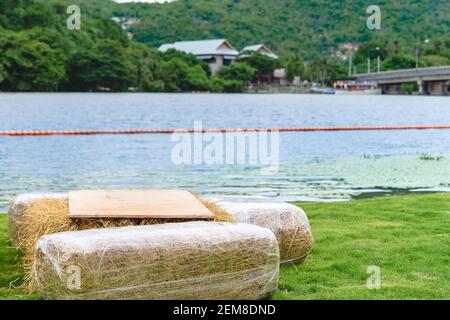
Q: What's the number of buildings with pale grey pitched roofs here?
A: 2